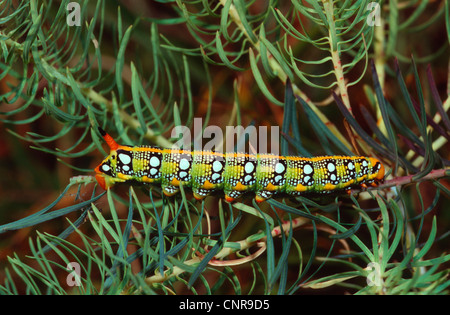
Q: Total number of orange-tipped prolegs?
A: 4